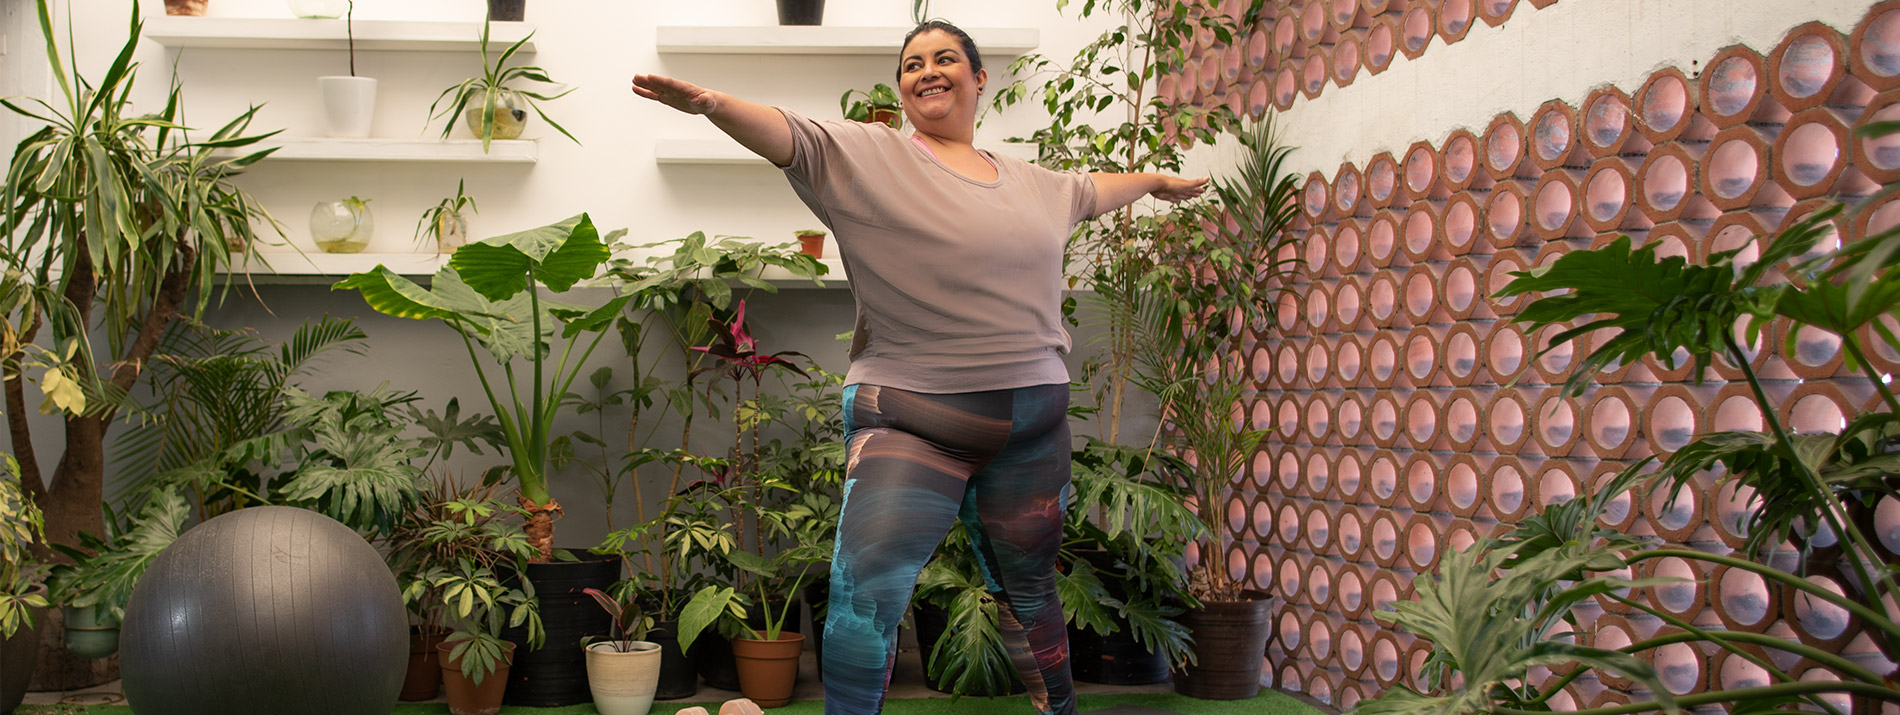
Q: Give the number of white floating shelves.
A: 6